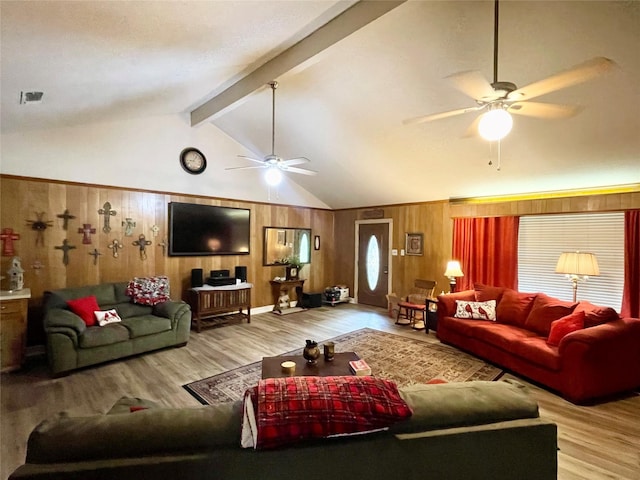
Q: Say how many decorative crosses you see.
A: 13